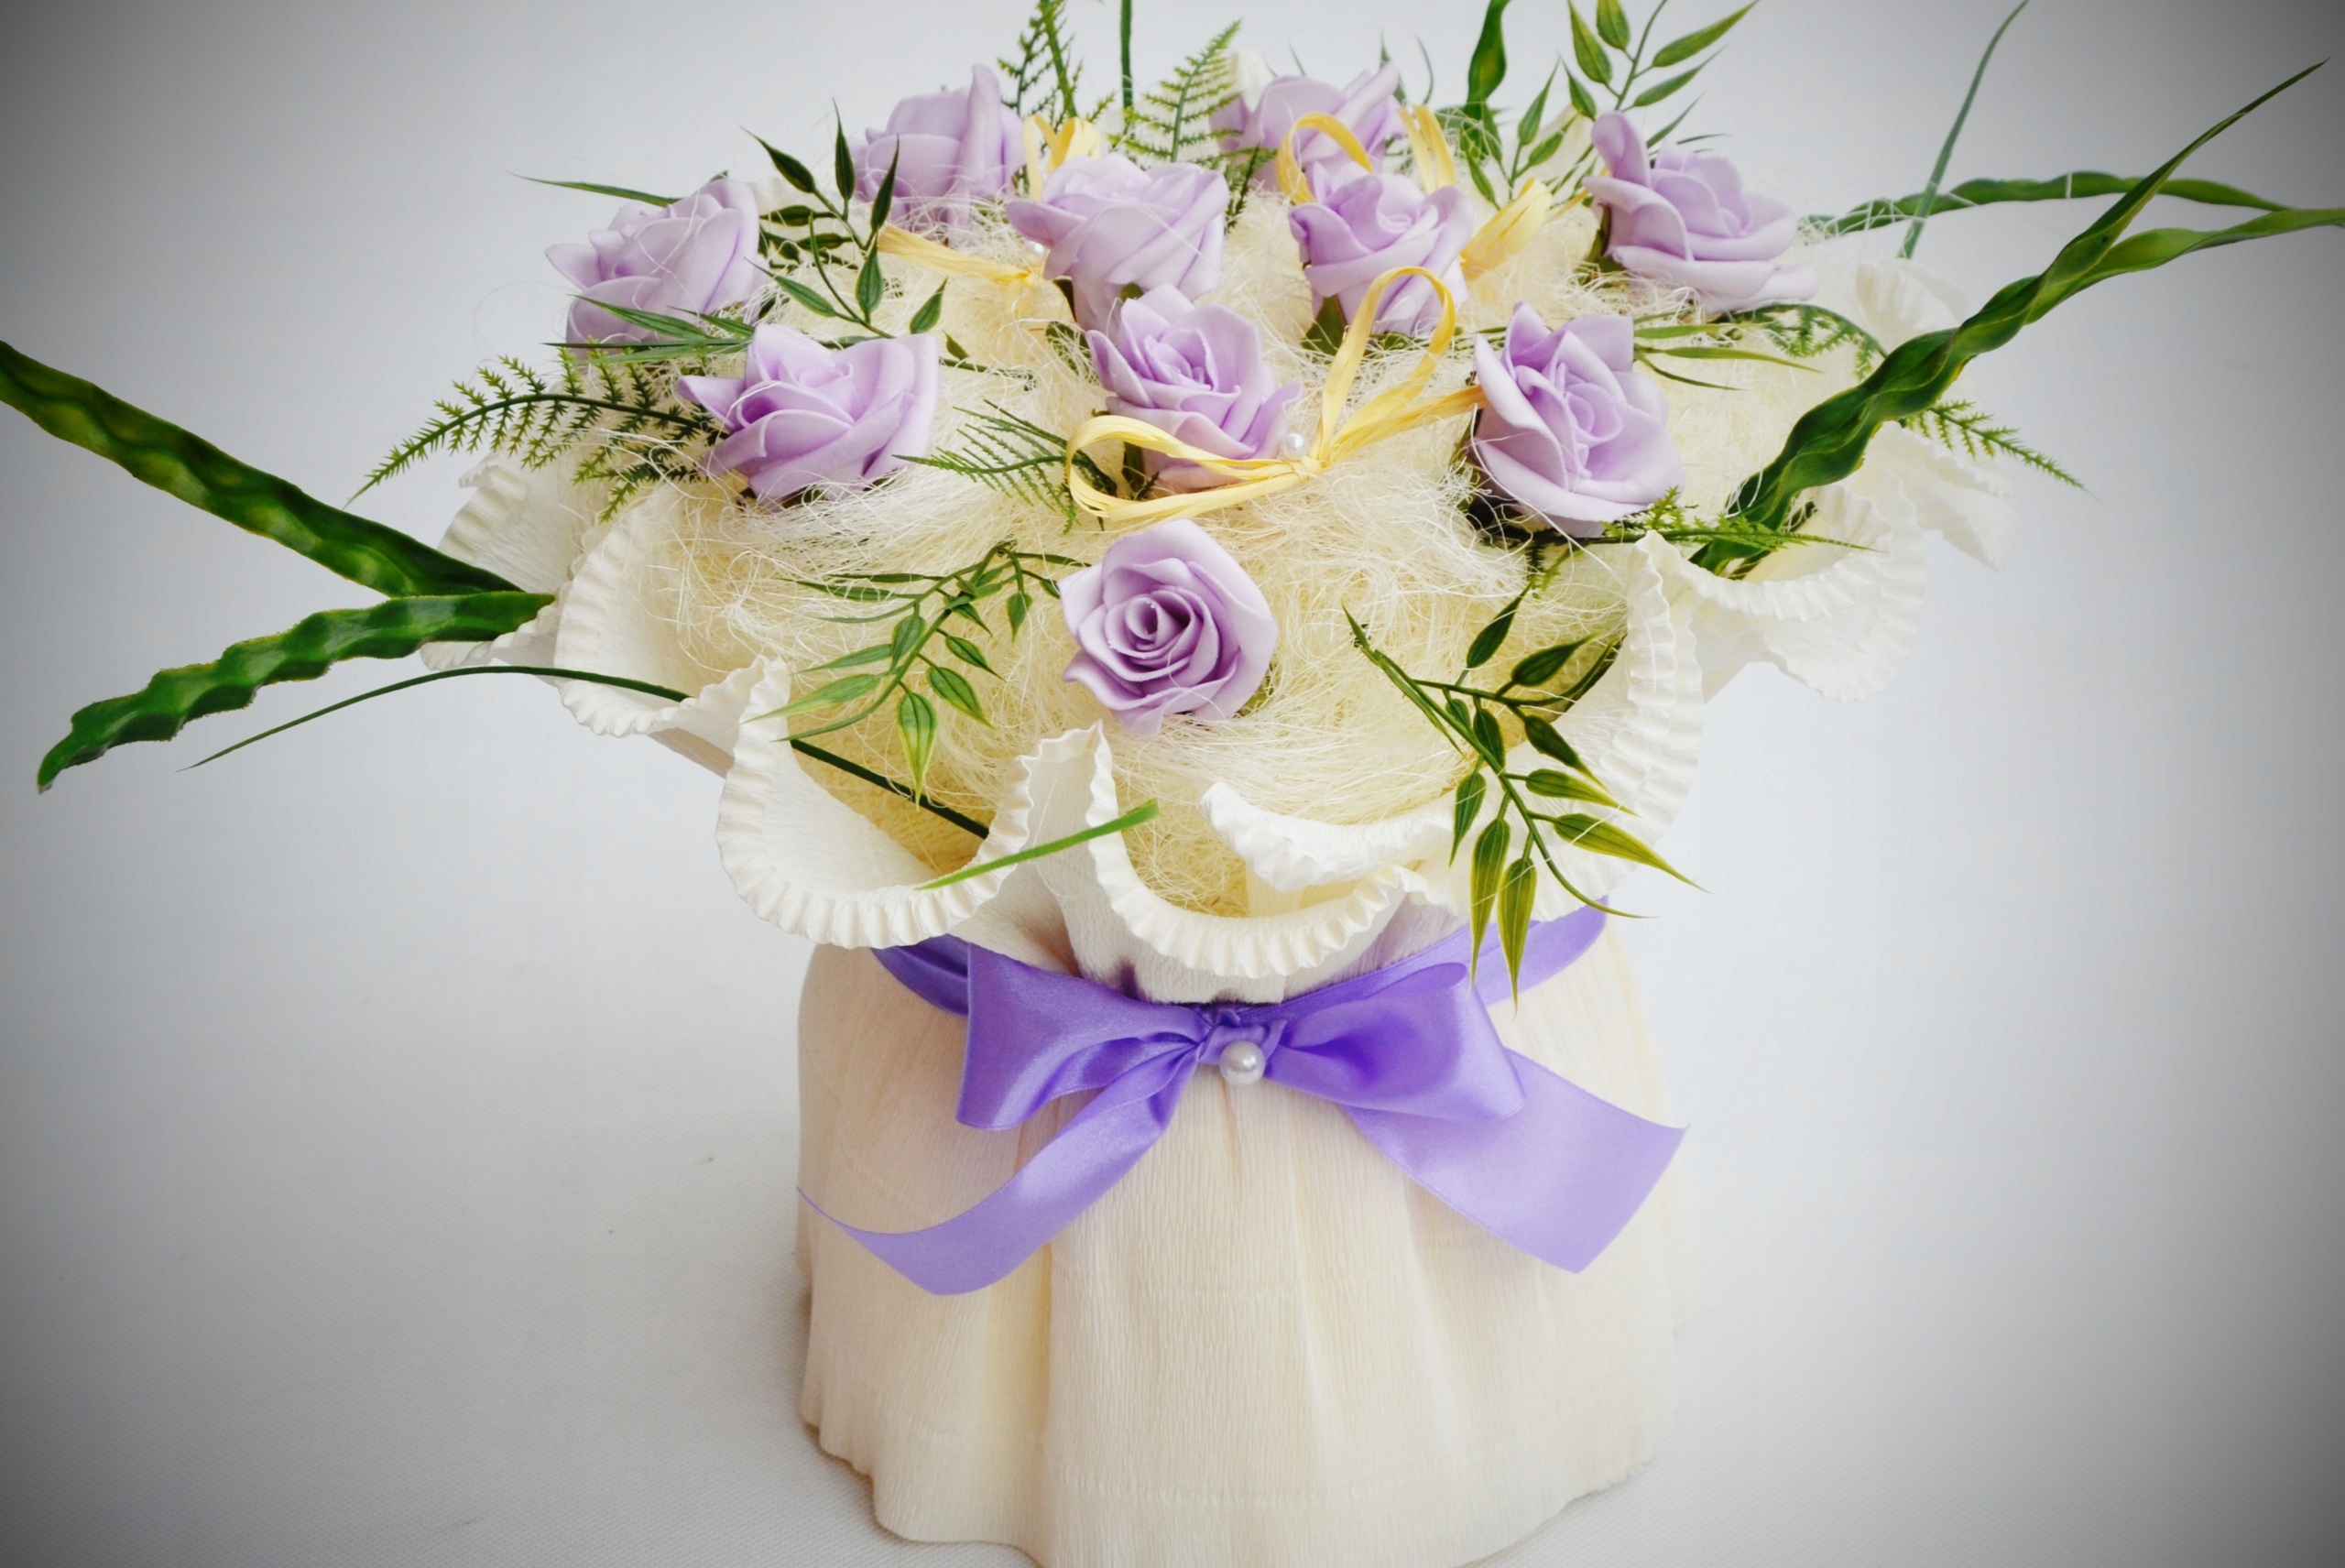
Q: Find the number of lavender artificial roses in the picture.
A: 10